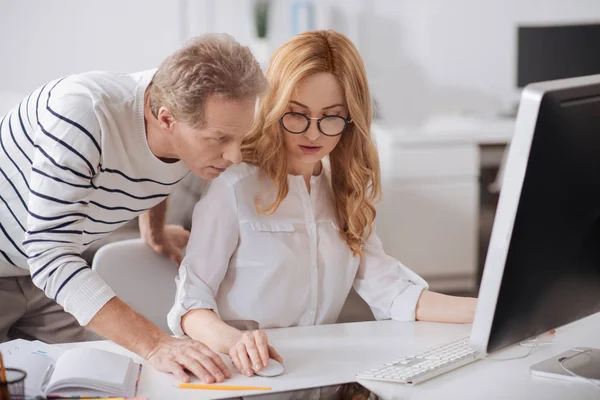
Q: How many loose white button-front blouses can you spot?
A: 1